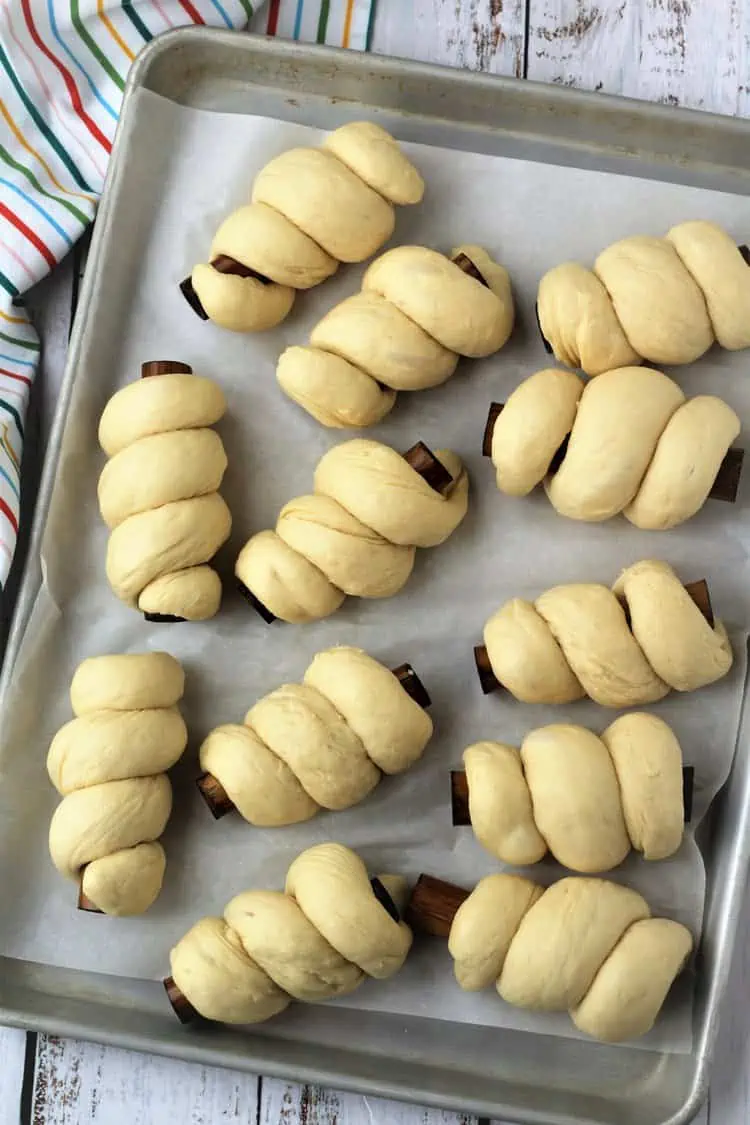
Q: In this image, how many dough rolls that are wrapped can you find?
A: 12